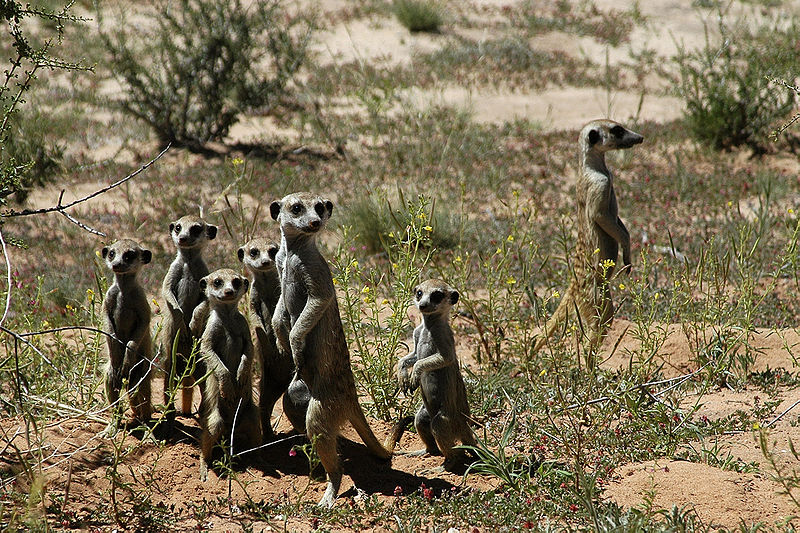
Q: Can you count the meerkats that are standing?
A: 7